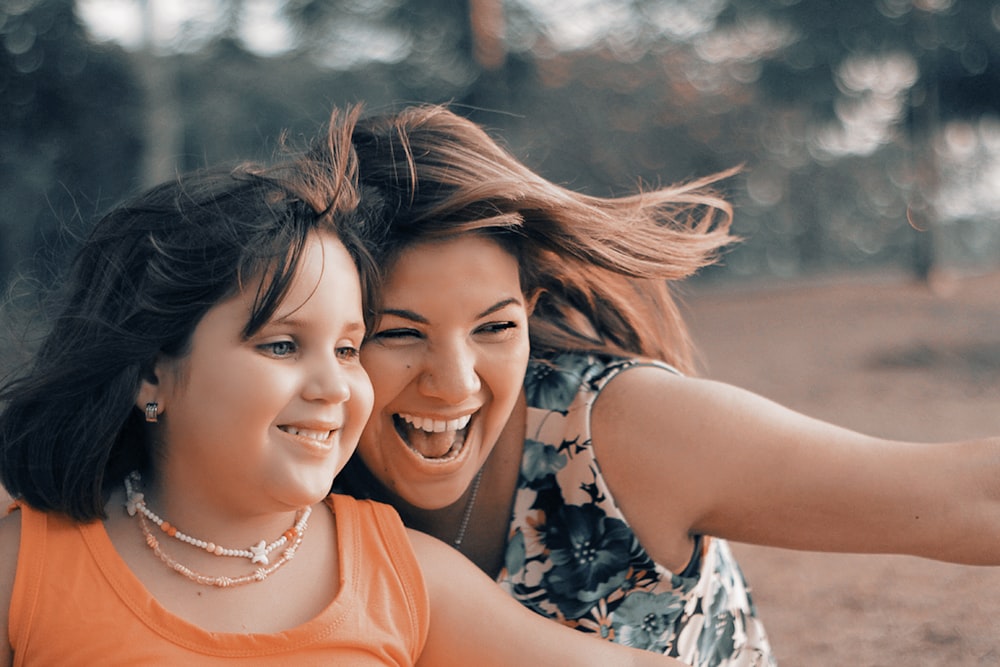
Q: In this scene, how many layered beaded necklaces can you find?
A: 2